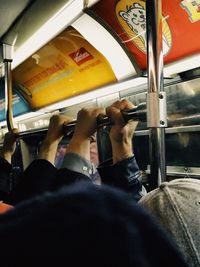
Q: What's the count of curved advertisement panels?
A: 3